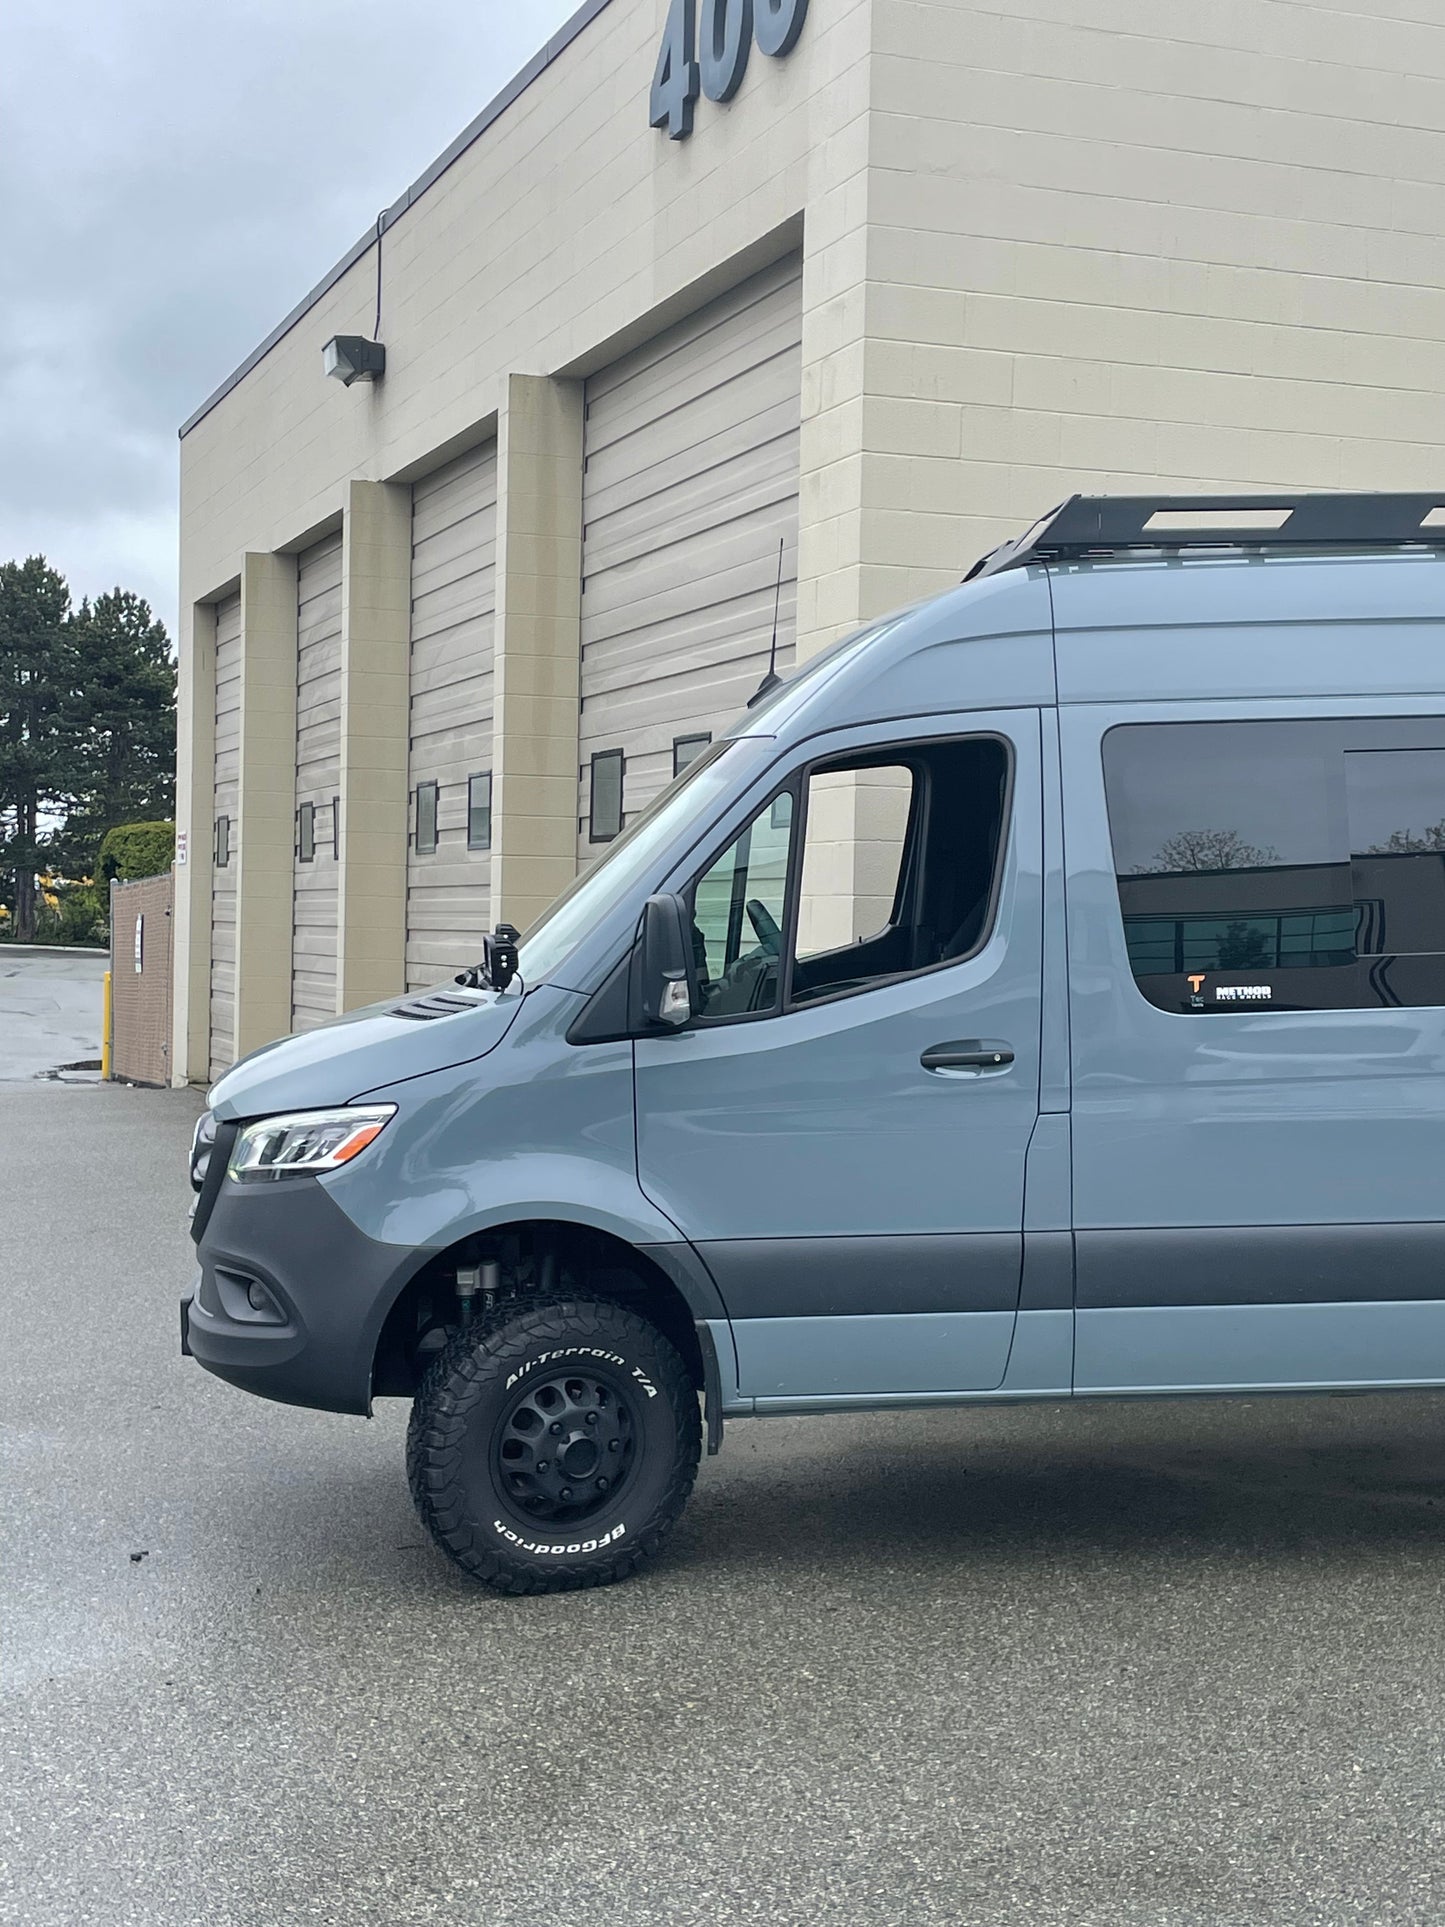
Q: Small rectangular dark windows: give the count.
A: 7